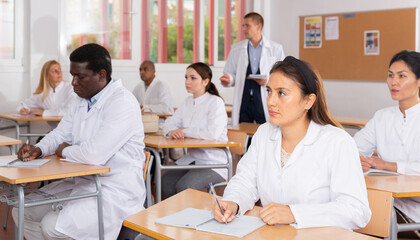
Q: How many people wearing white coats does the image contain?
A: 7